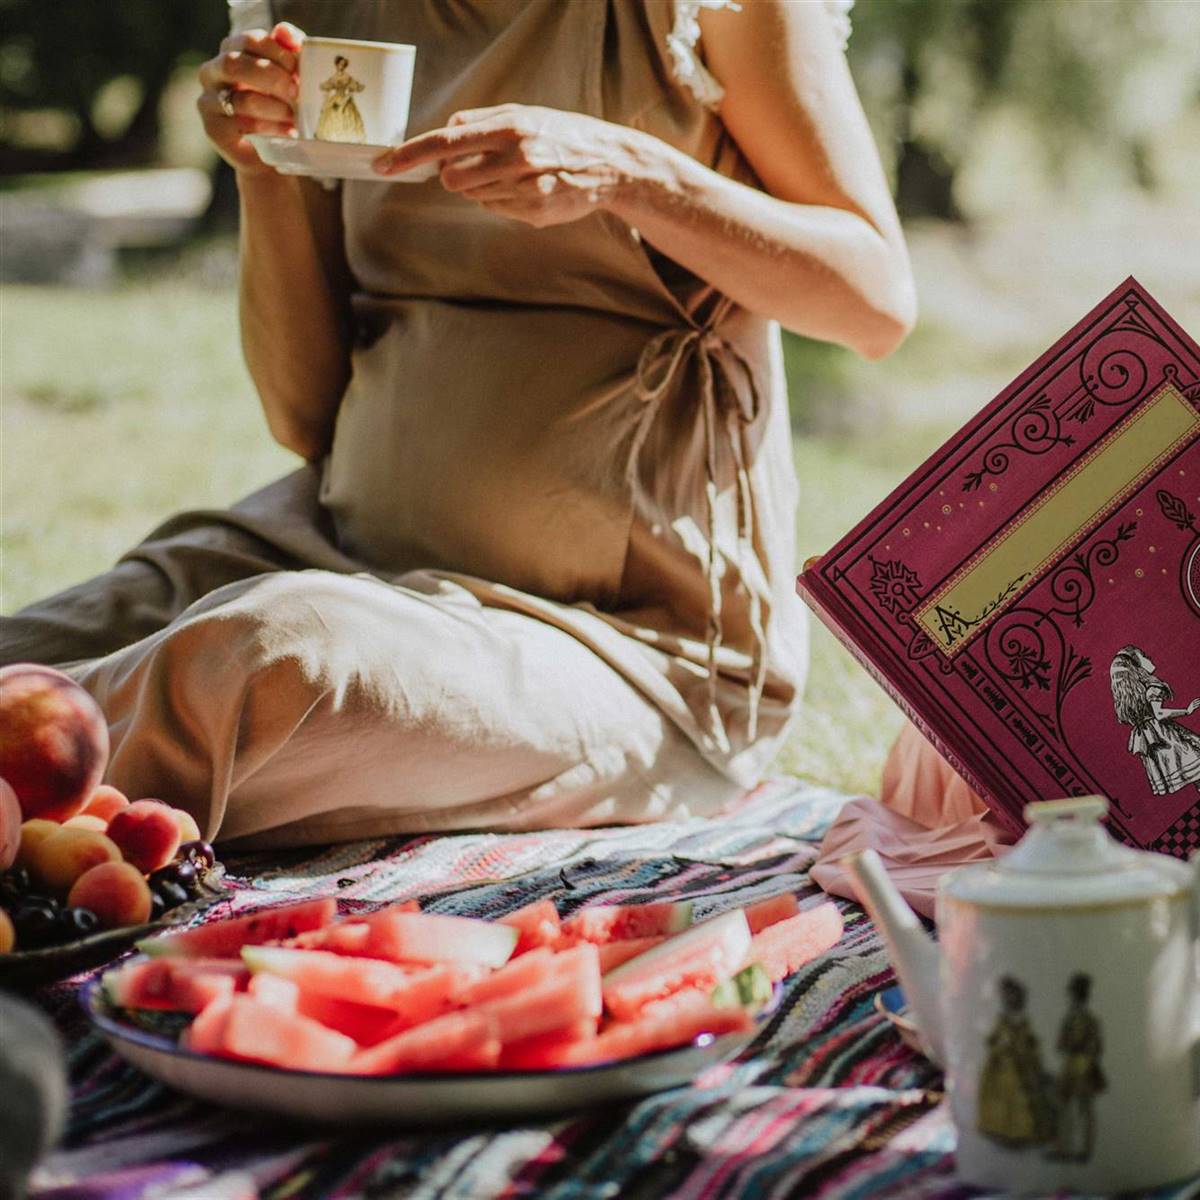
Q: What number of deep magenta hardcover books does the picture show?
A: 1